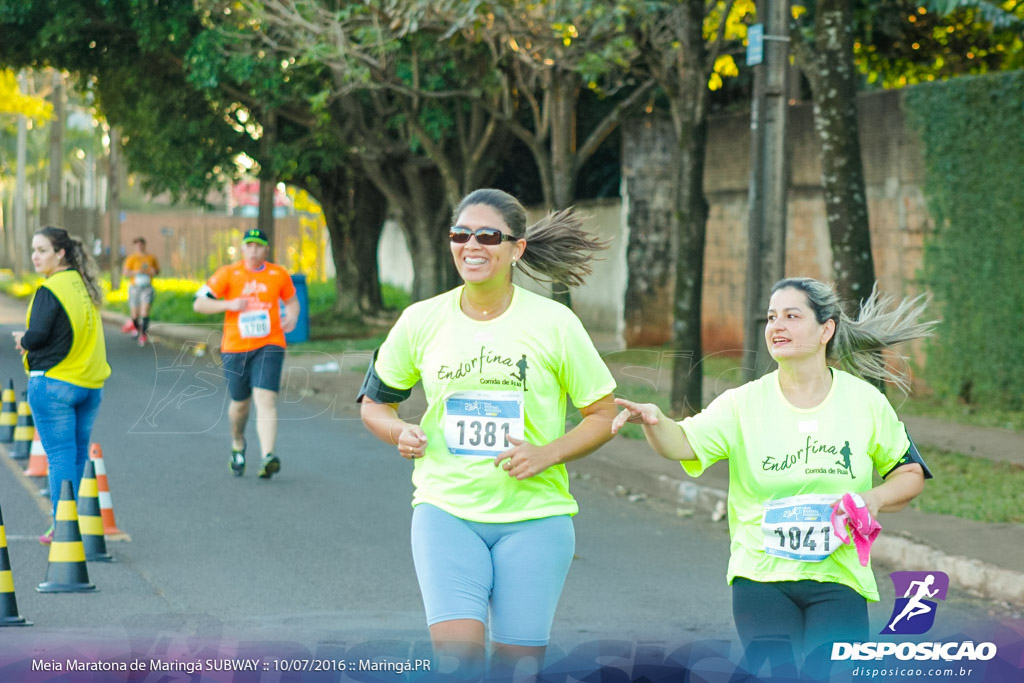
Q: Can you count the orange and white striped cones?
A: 2